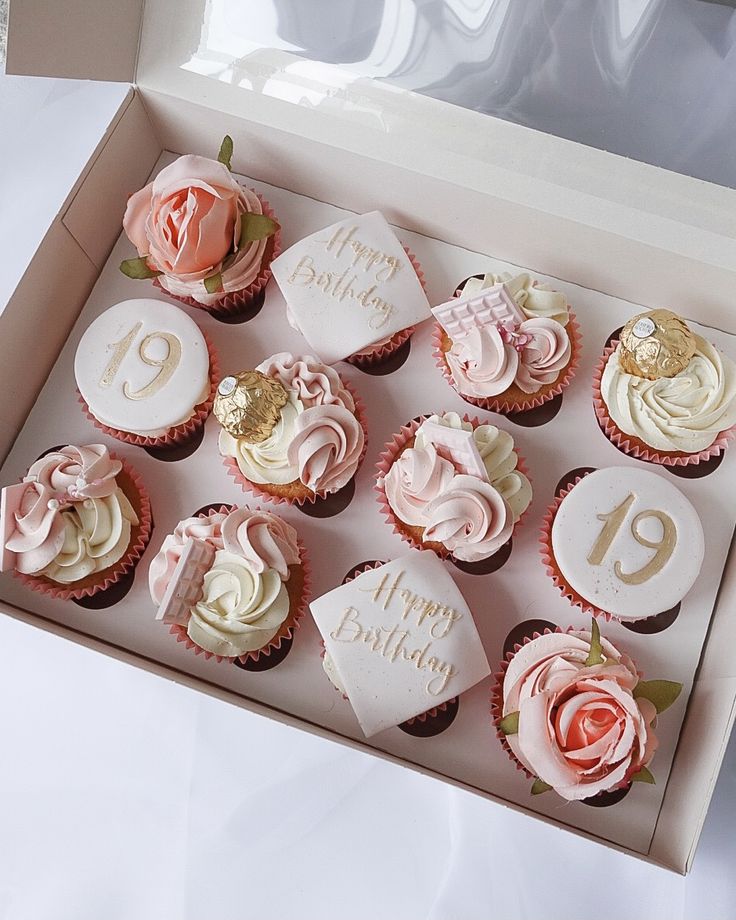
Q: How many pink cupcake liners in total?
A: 12